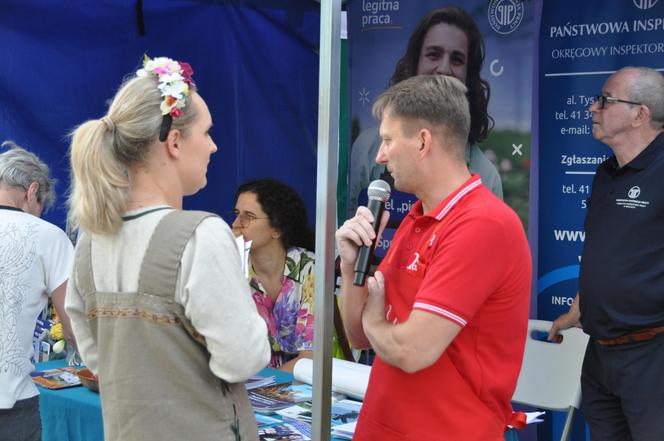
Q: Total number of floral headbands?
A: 1